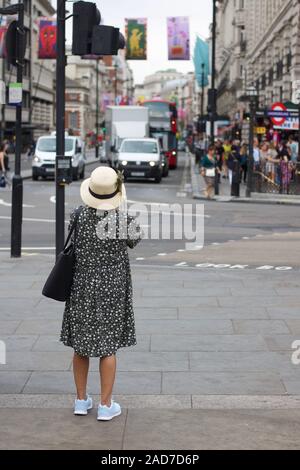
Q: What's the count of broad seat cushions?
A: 0